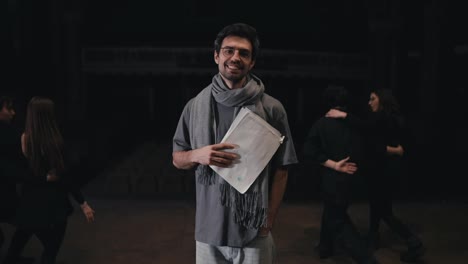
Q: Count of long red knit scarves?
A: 0